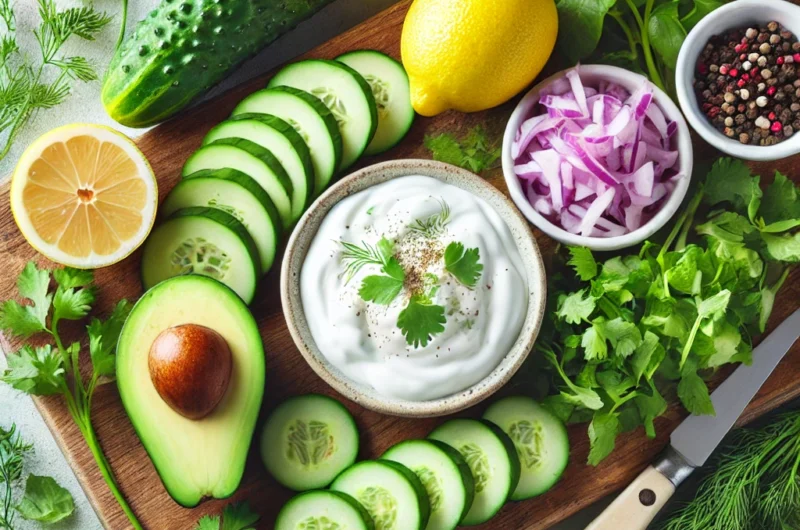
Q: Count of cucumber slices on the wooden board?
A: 13